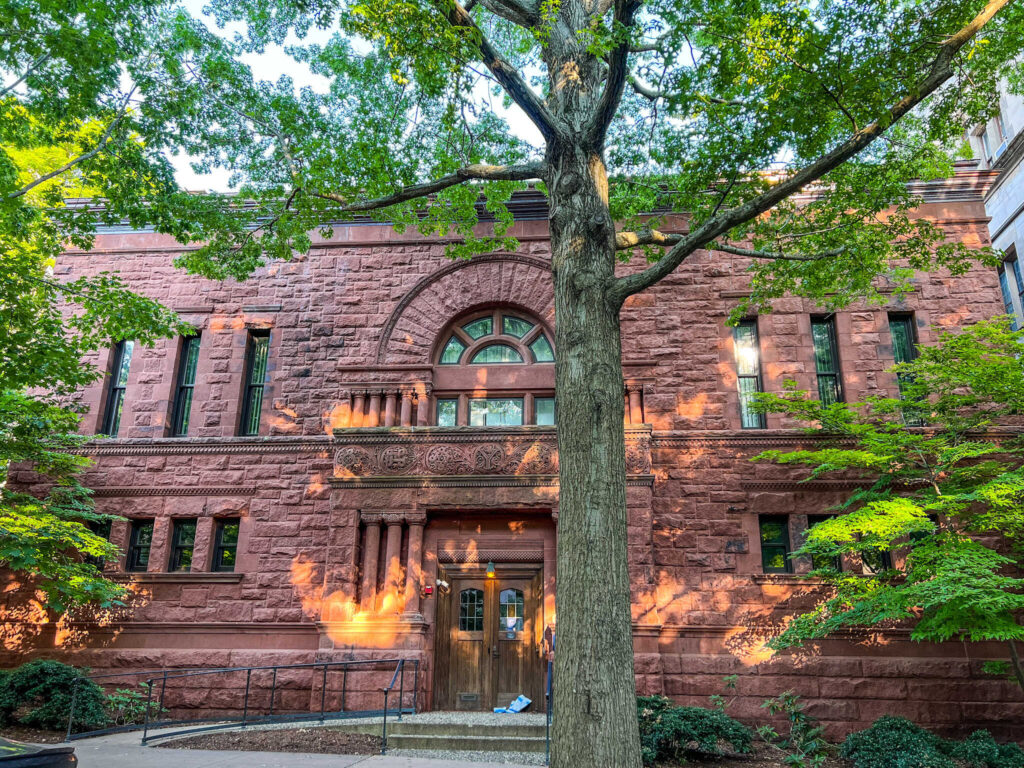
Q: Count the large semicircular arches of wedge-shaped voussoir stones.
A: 1